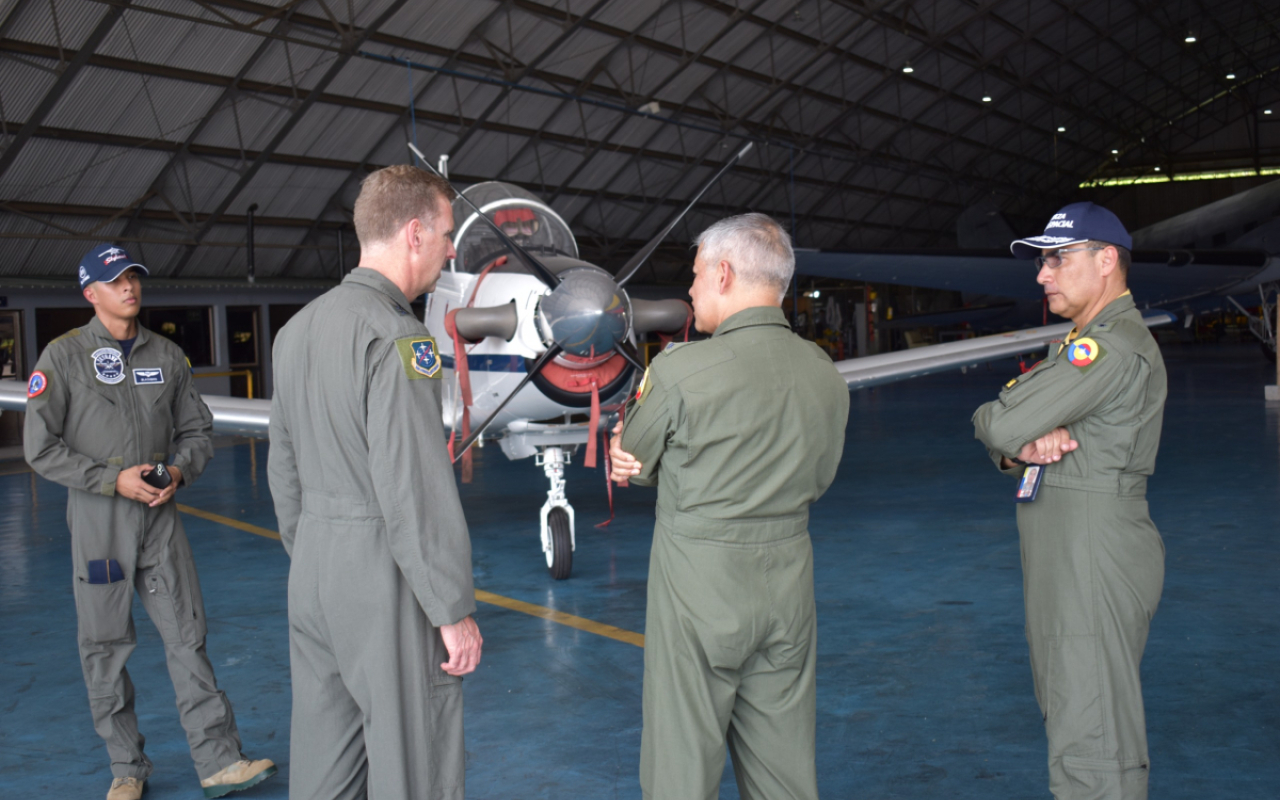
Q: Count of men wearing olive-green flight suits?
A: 4